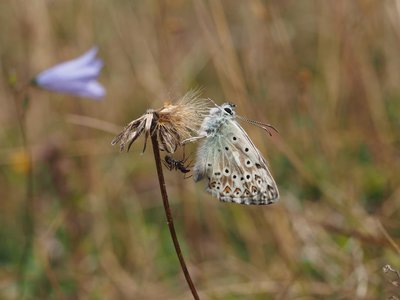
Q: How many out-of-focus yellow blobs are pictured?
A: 1